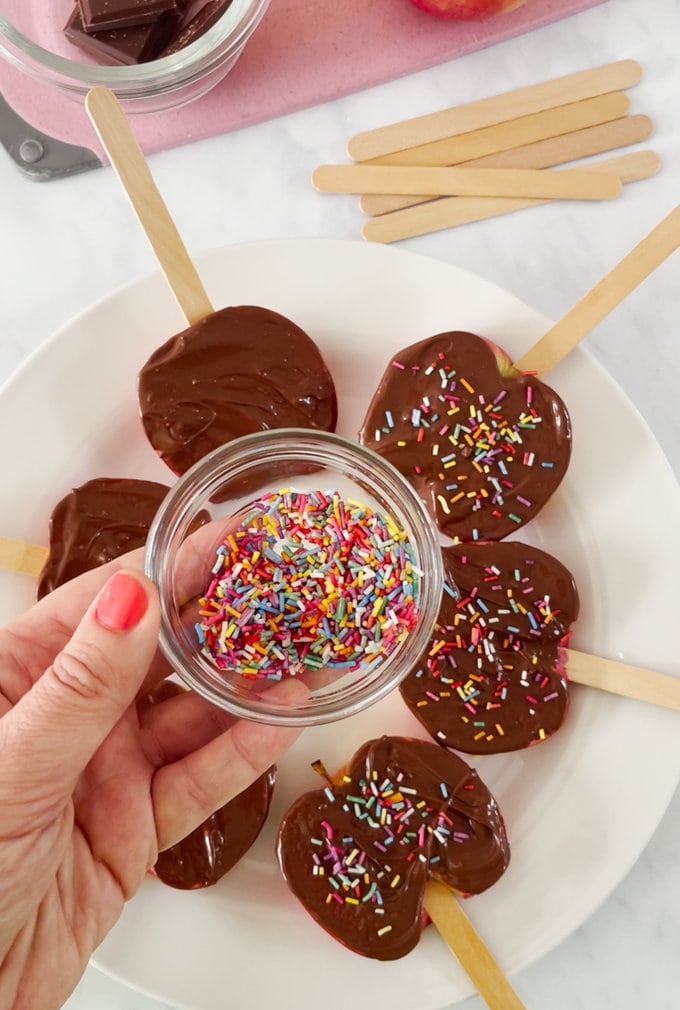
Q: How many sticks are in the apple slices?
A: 5